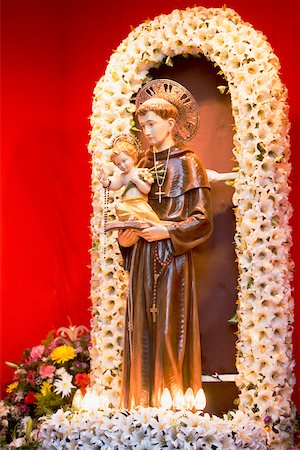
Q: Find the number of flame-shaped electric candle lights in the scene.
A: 8